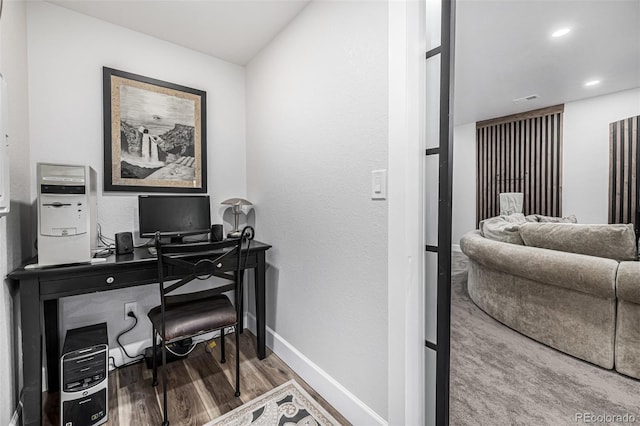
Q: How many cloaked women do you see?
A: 0